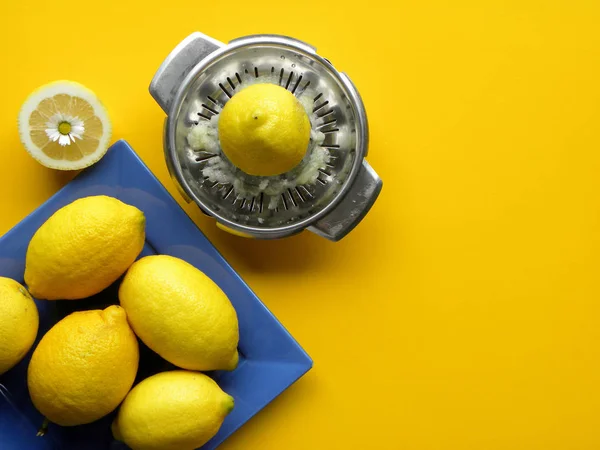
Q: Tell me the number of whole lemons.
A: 5